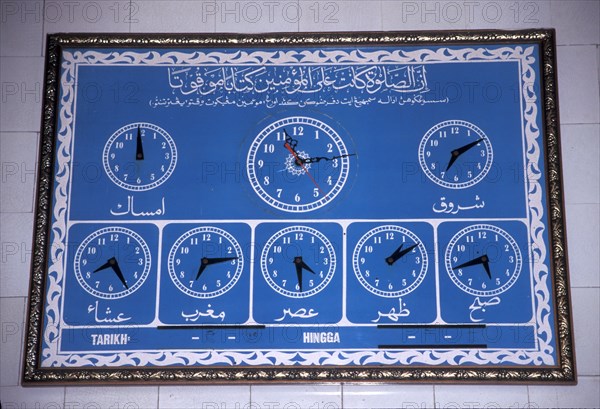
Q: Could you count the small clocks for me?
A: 7